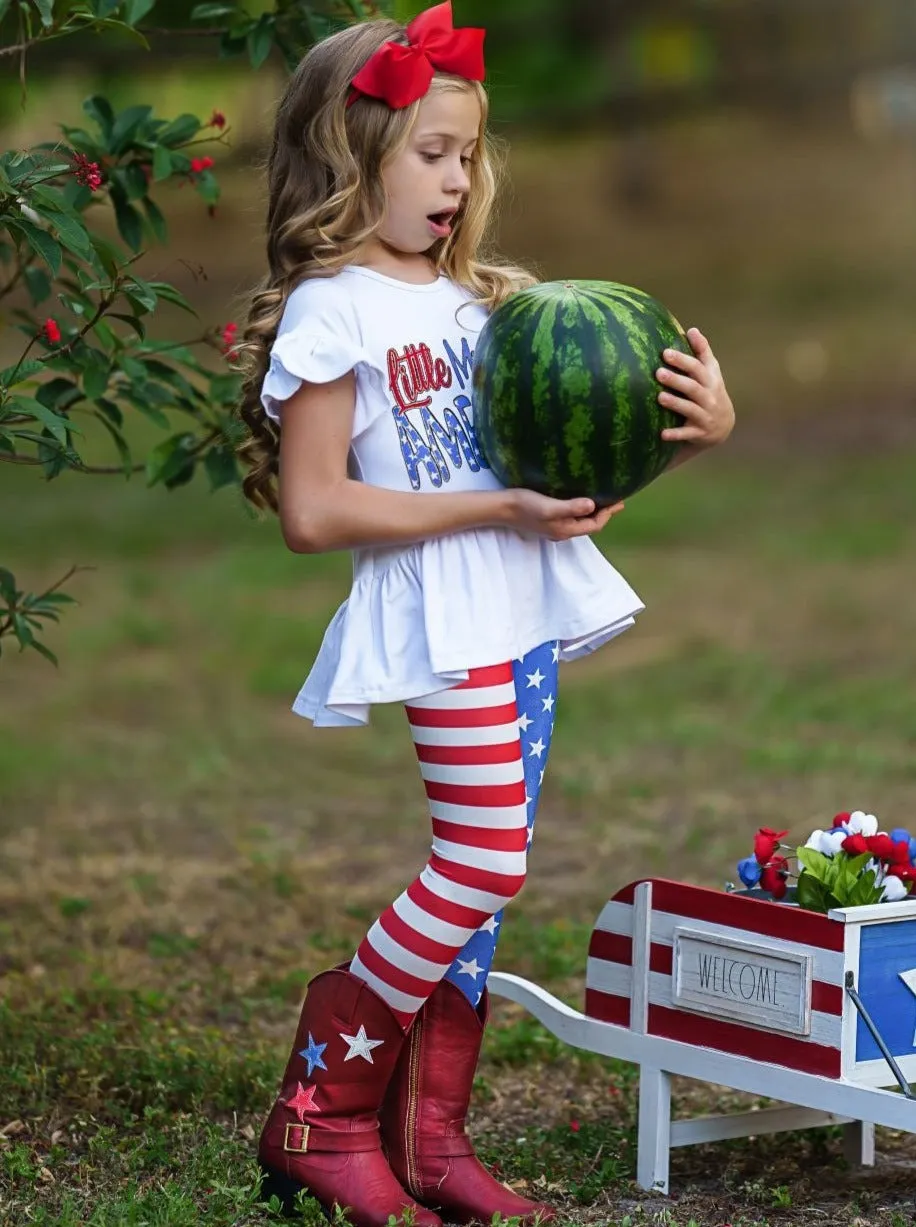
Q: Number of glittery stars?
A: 3